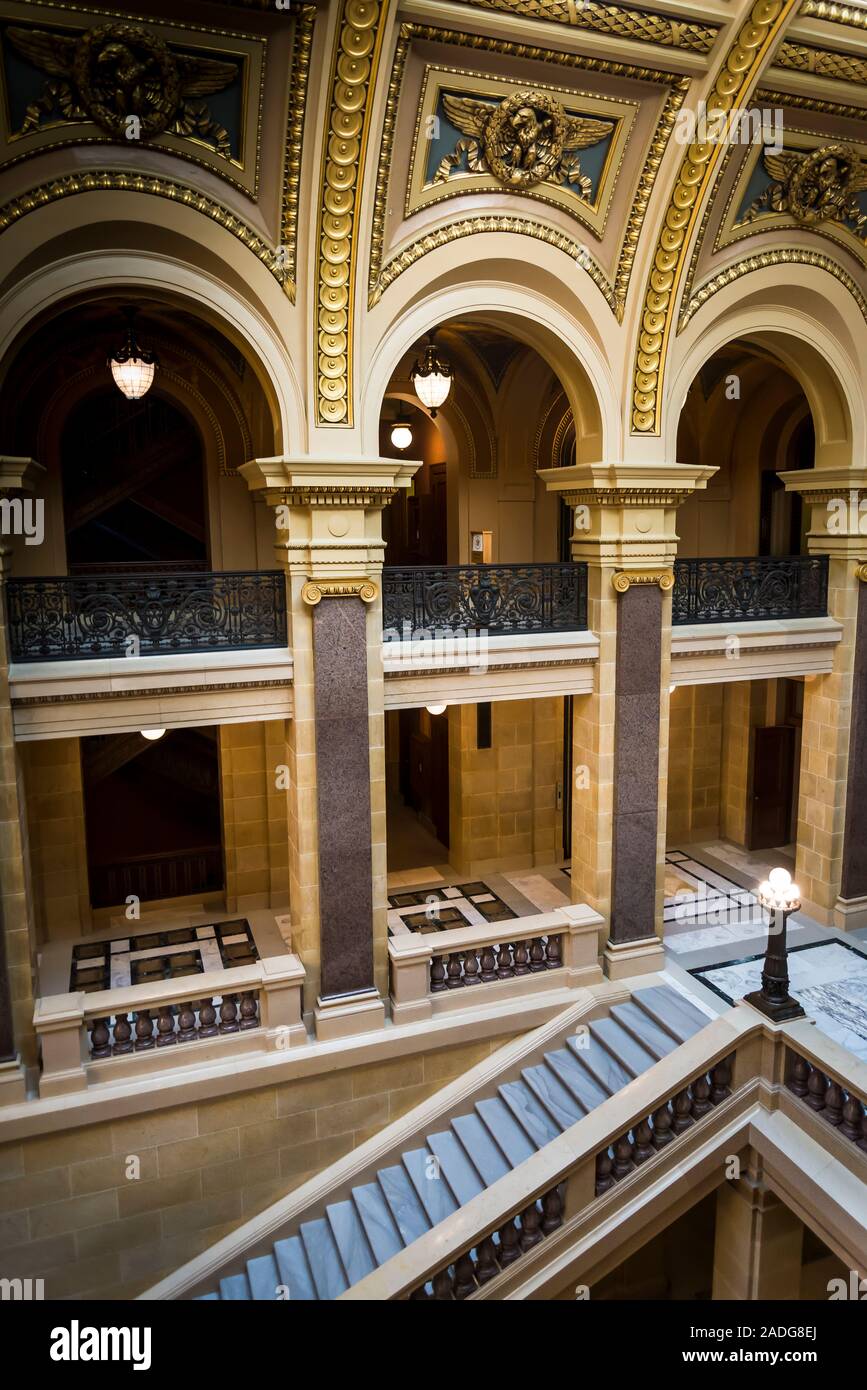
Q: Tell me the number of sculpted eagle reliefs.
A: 3